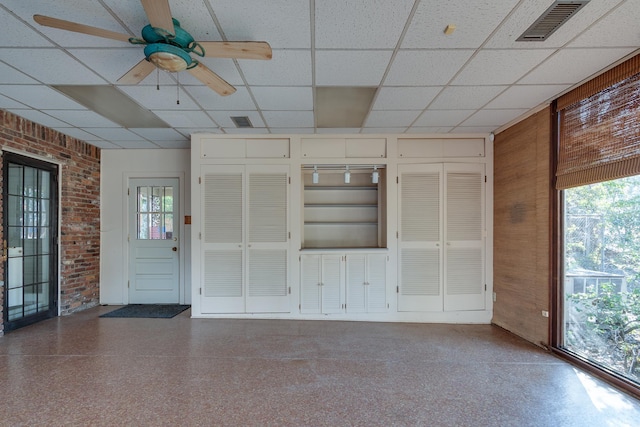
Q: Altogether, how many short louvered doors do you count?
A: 4